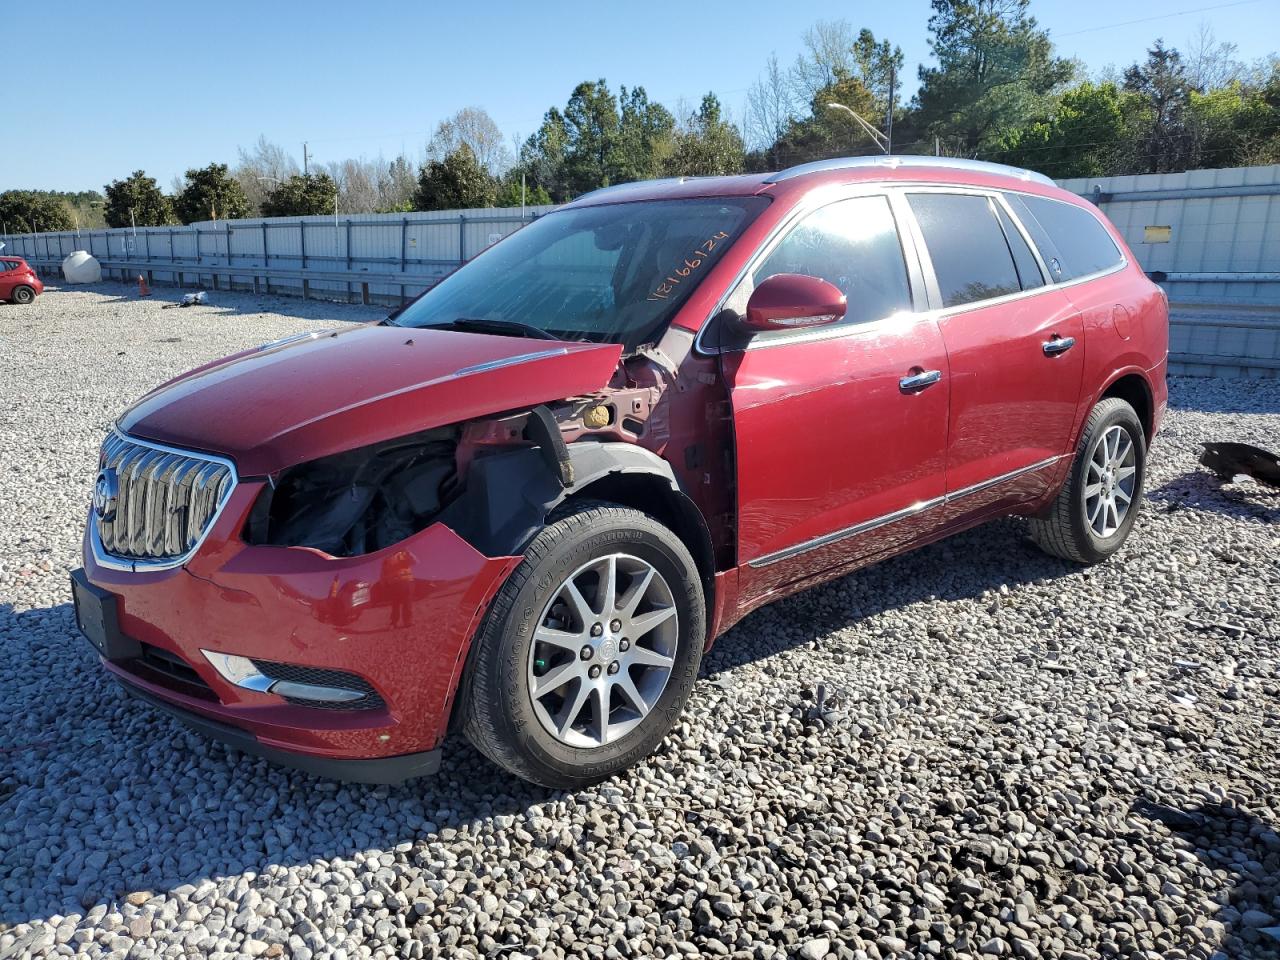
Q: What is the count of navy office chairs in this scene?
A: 0